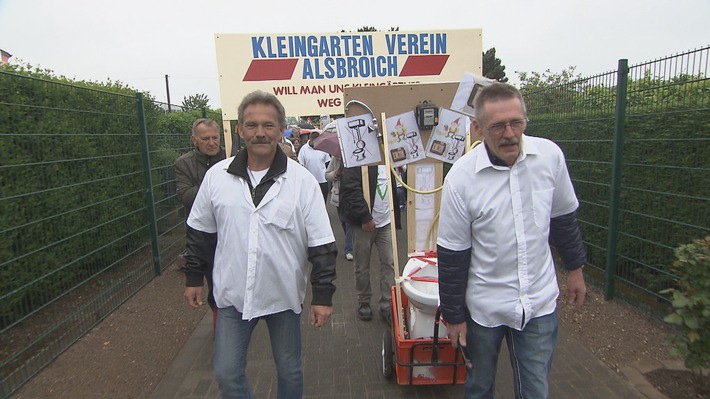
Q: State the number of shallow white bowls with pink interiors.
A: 0